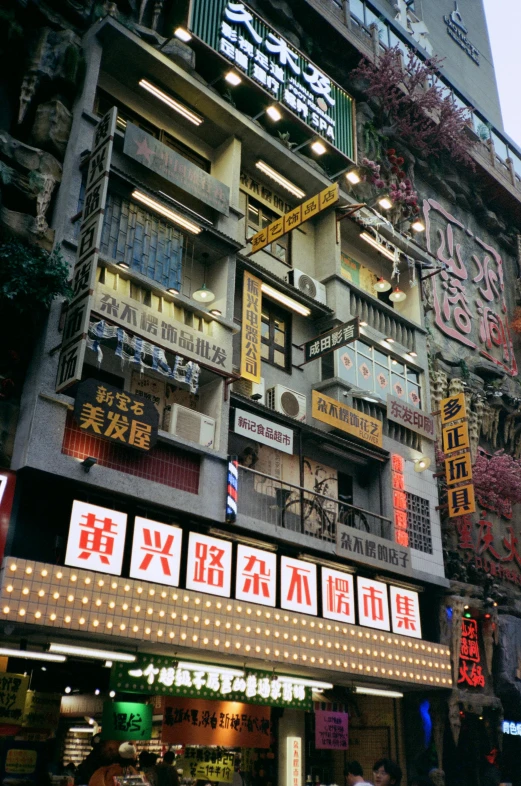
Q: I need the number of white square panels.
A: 8